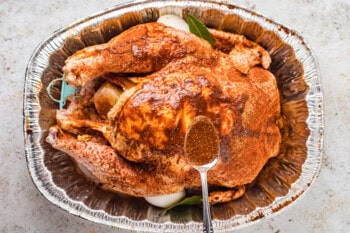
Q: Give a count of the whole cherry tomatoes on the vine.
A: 0